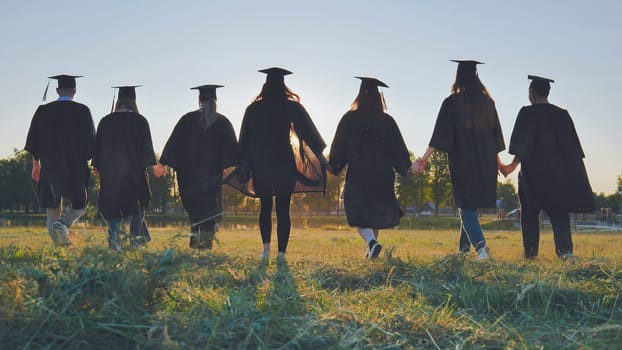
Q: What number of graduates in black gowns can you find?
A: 7